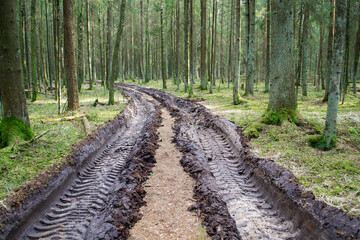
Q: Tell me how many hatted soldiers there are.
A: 0